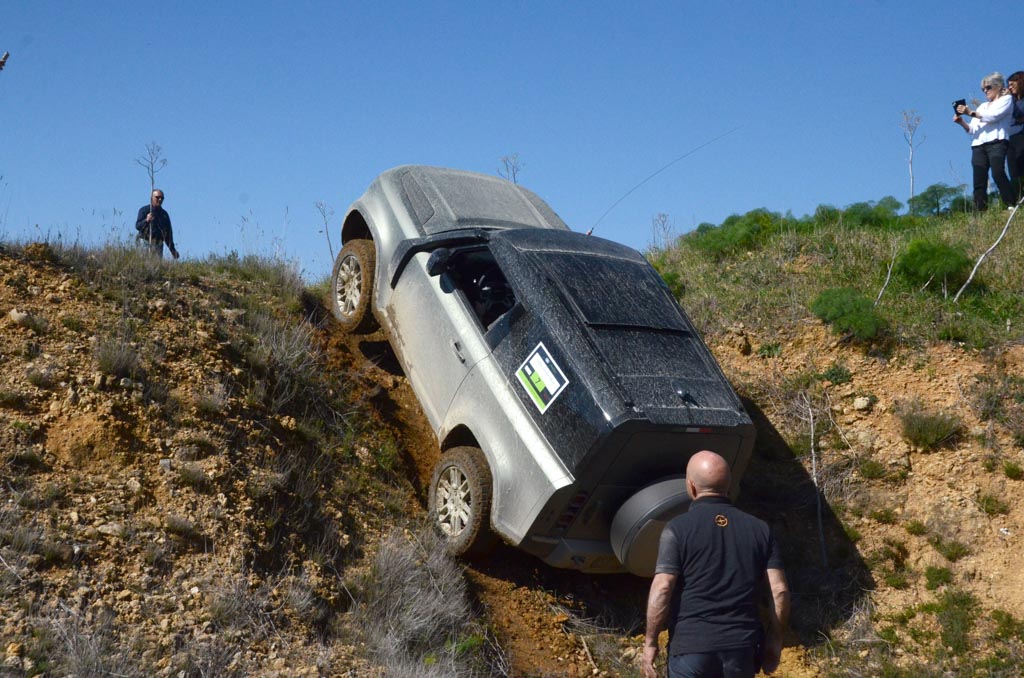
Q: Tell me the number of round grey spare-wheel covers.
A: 1